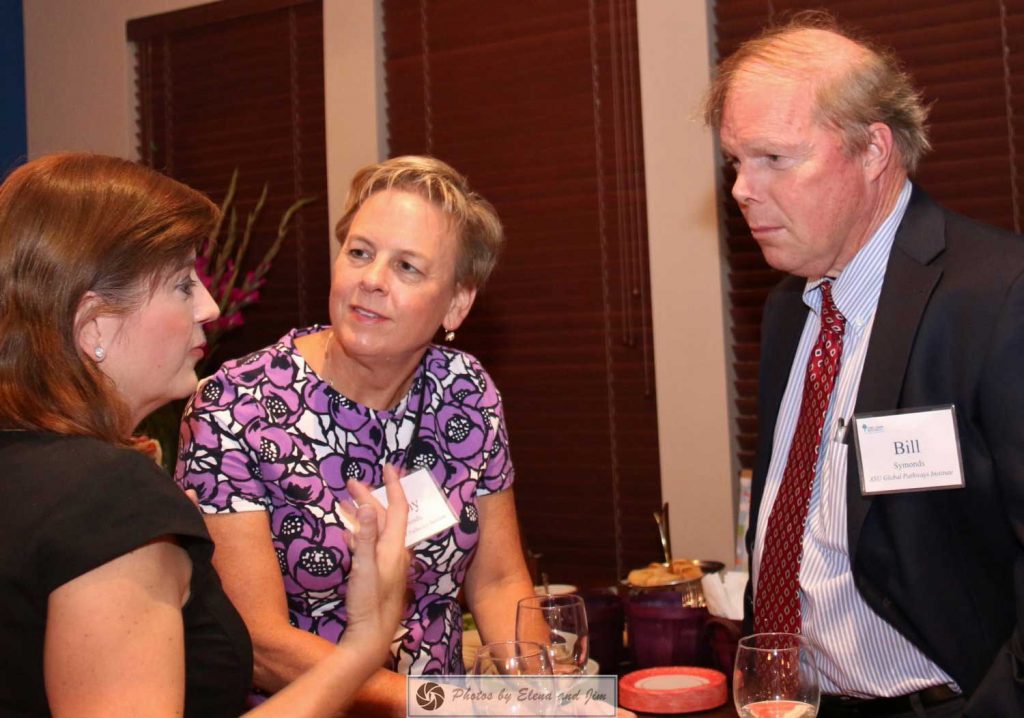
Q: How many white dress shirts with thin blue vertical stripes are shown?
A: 1